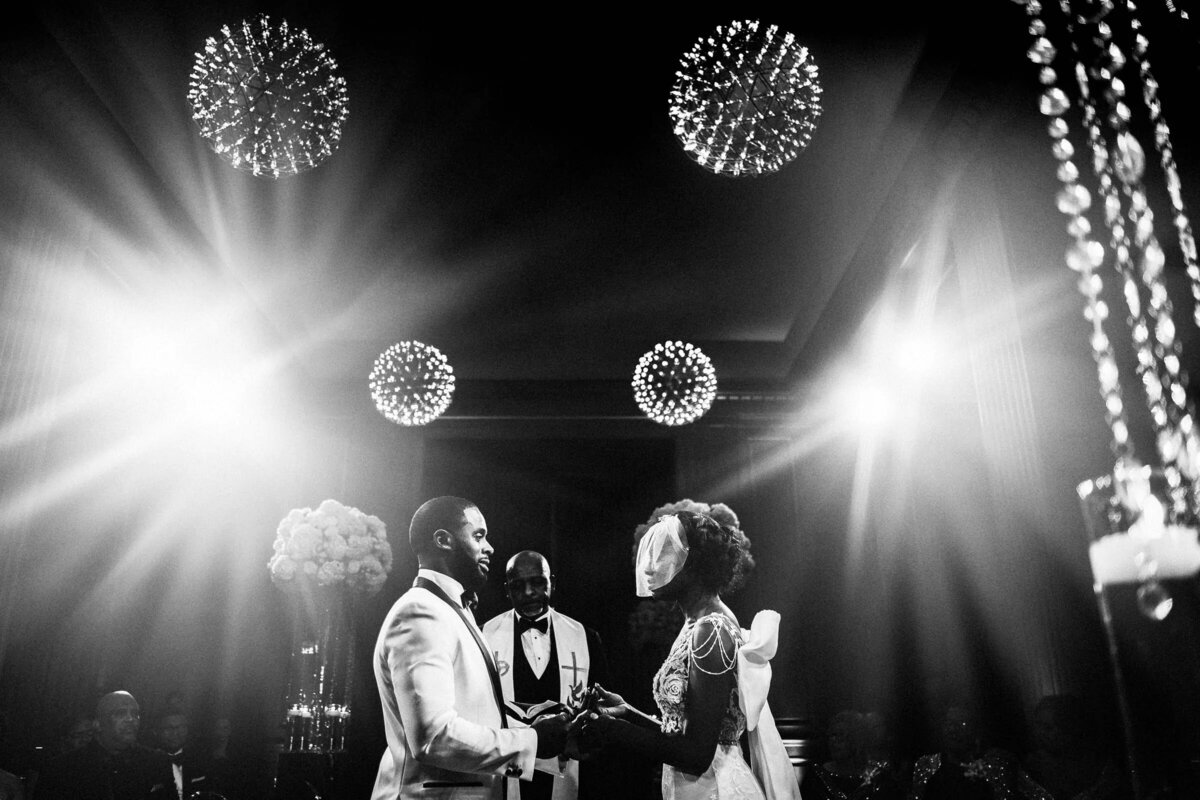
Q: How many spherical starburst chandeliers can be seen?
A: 4